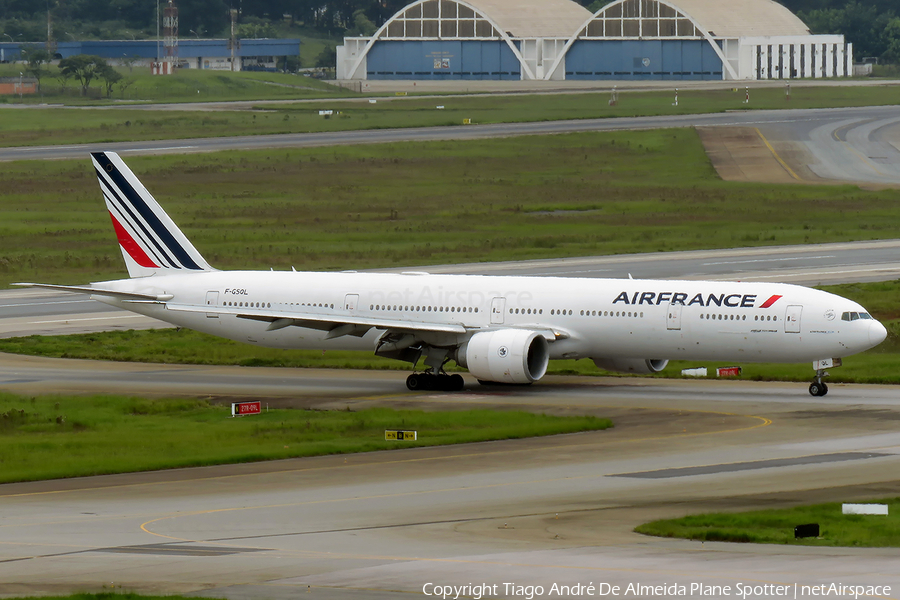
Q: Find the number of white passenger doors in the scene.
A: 5